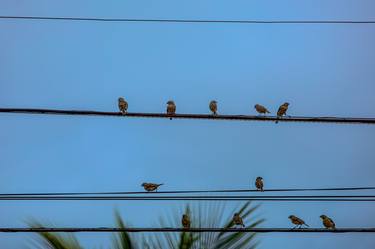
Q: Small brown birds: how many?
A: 11